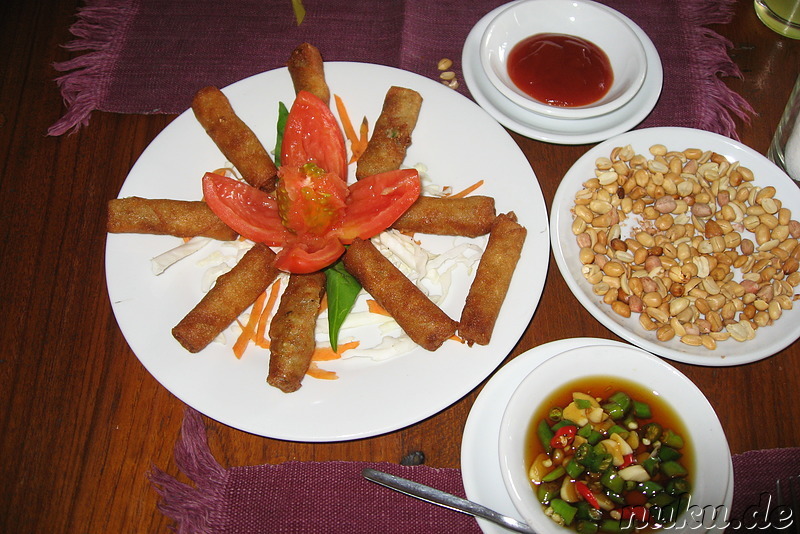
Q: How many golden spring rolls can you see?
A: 9